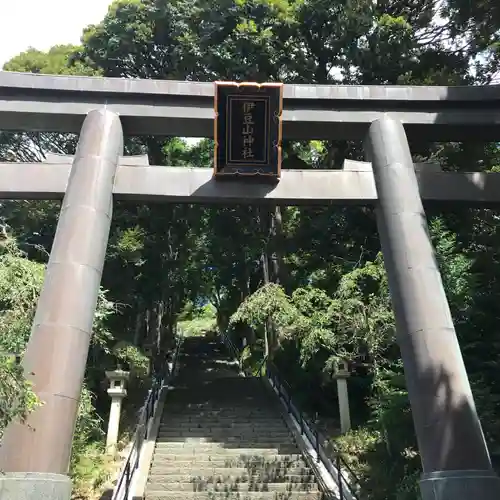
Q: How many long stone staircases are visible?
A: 1